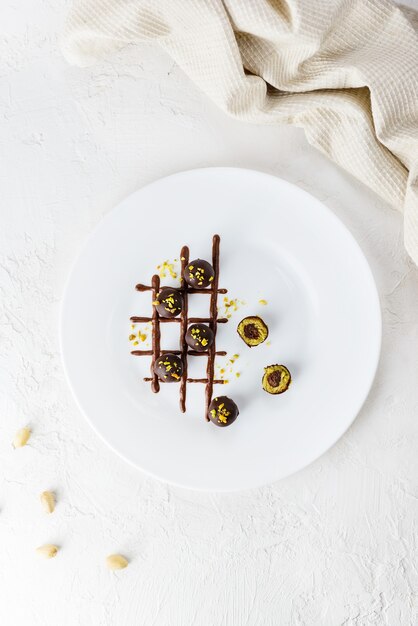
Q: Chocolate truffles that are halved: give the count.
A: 2